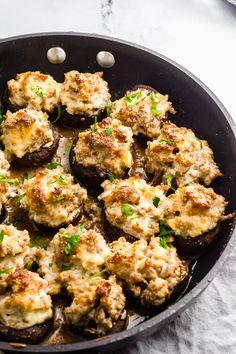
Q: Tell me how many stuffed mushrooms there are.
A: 15